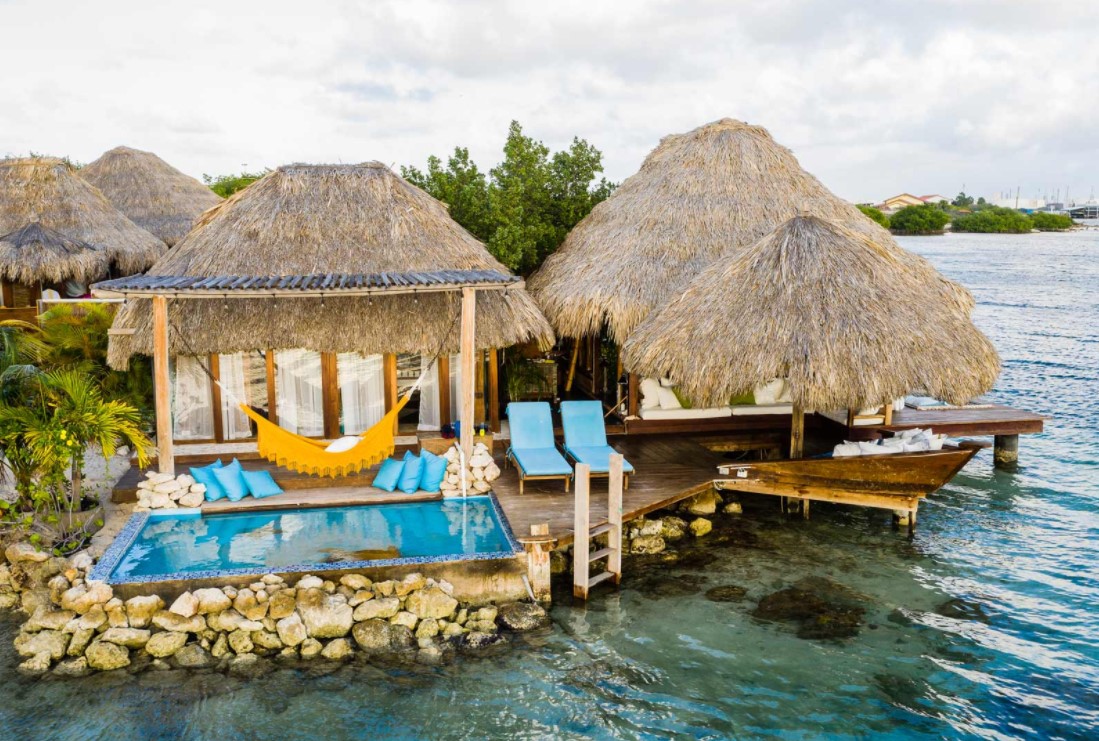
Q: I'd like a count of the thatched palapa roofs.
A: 6